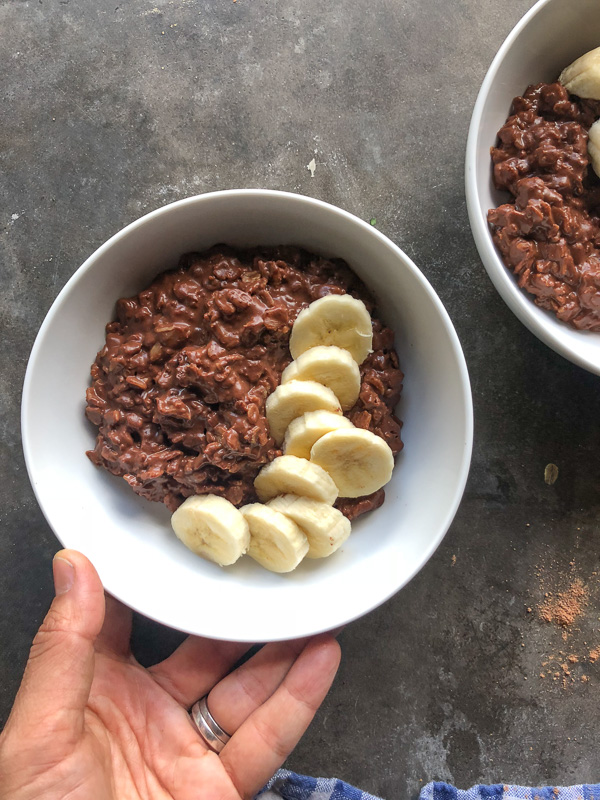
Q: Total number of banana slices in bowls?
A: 11